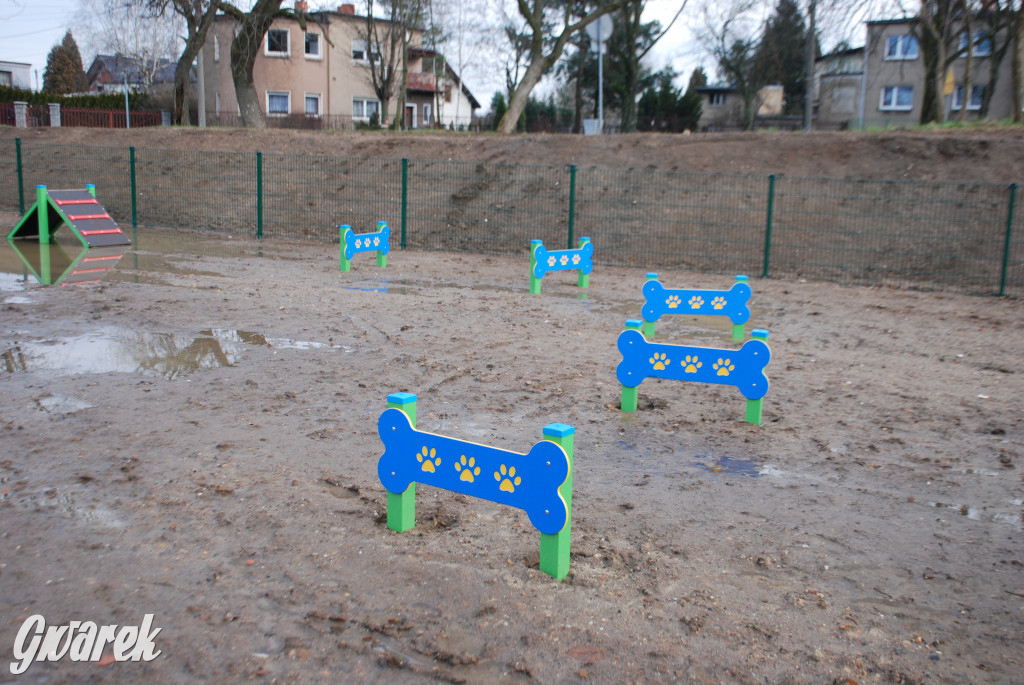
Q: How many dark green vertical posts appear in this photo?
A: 7